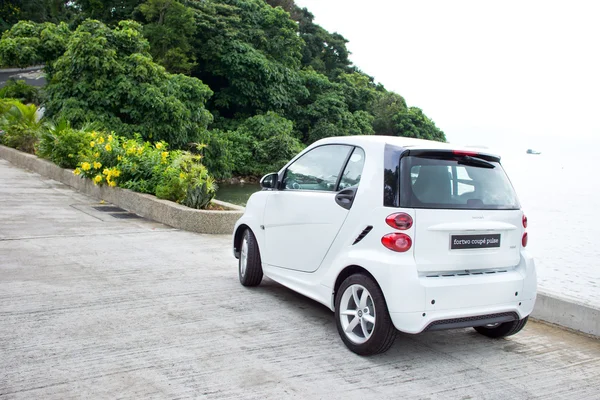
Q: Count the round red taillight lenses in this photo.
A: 4